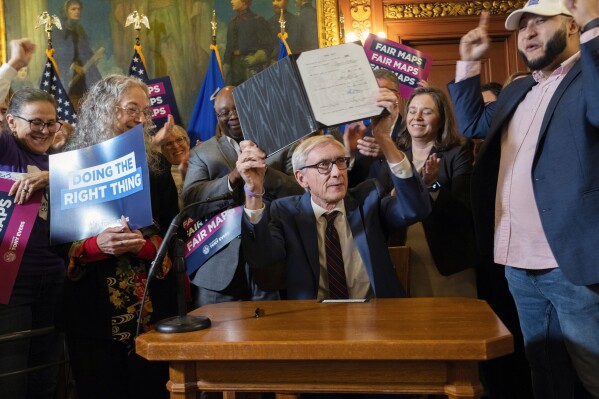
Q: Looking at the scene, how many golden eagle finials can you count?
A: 2